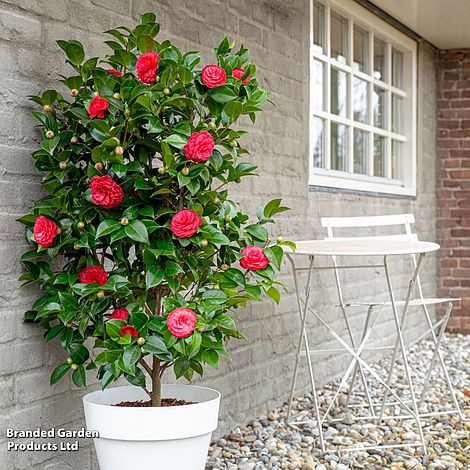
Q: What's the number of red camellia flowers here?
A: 14